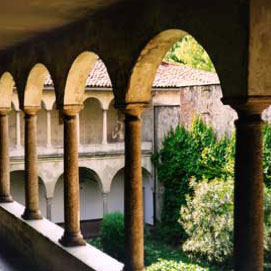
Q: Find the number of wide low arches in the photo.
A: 3